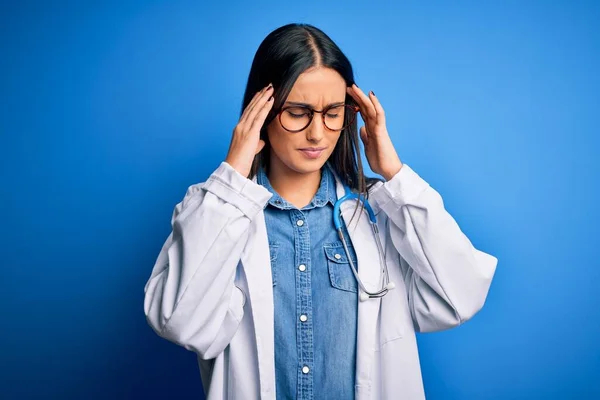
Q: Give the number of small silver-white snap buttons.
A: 5